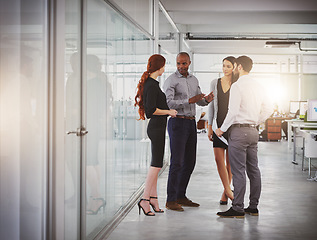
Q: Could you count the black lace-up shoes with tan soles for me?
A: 2